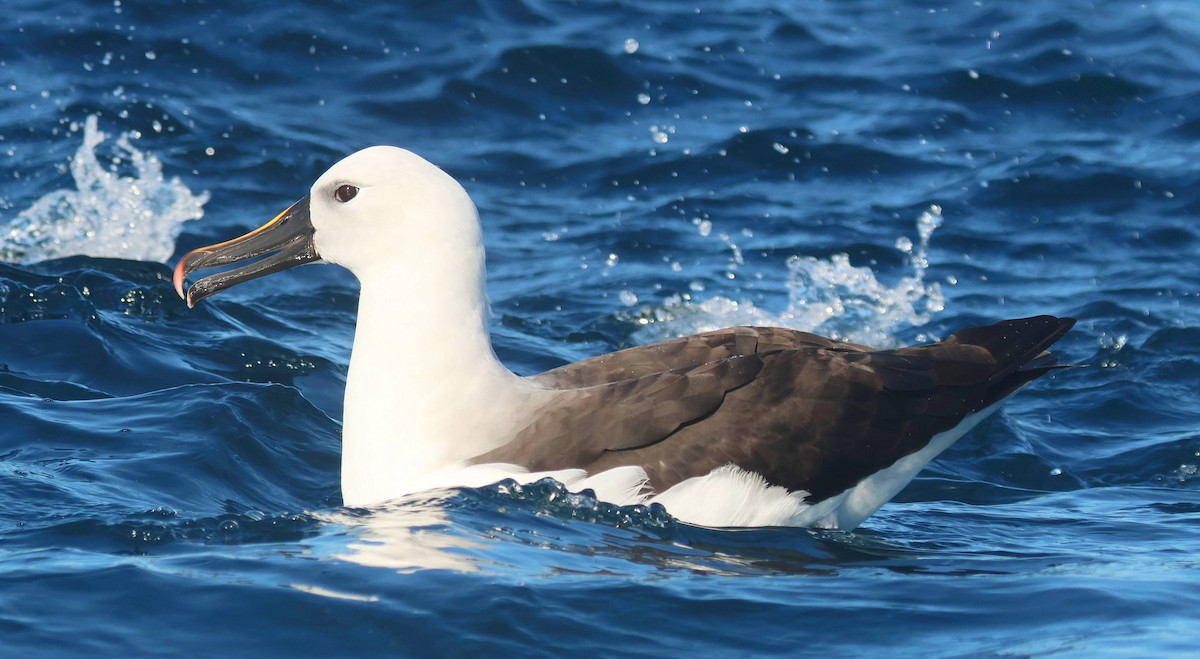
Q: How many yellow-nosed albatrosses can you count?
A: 1